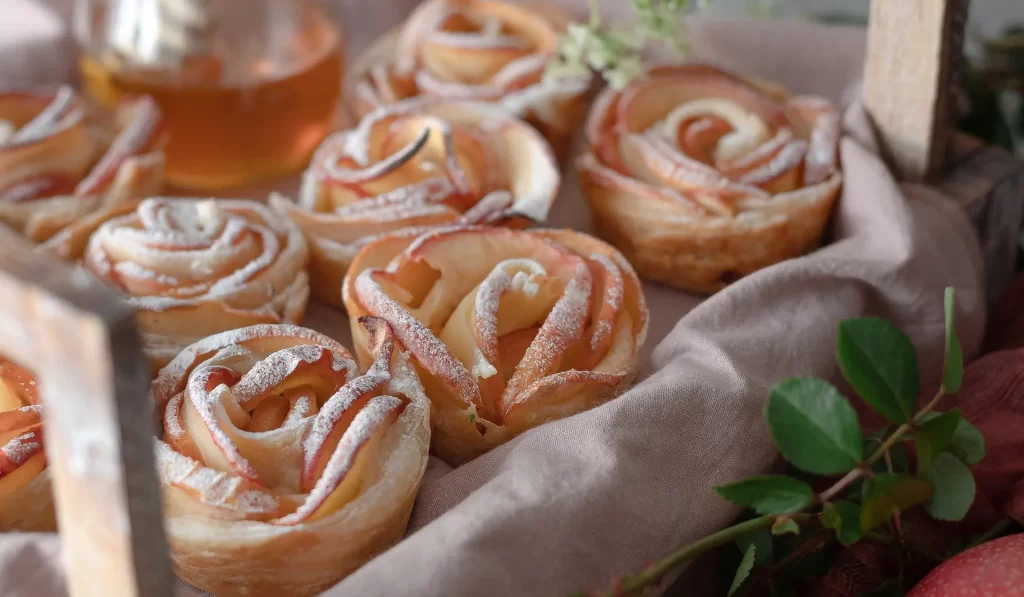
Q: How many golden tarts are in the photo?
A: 8